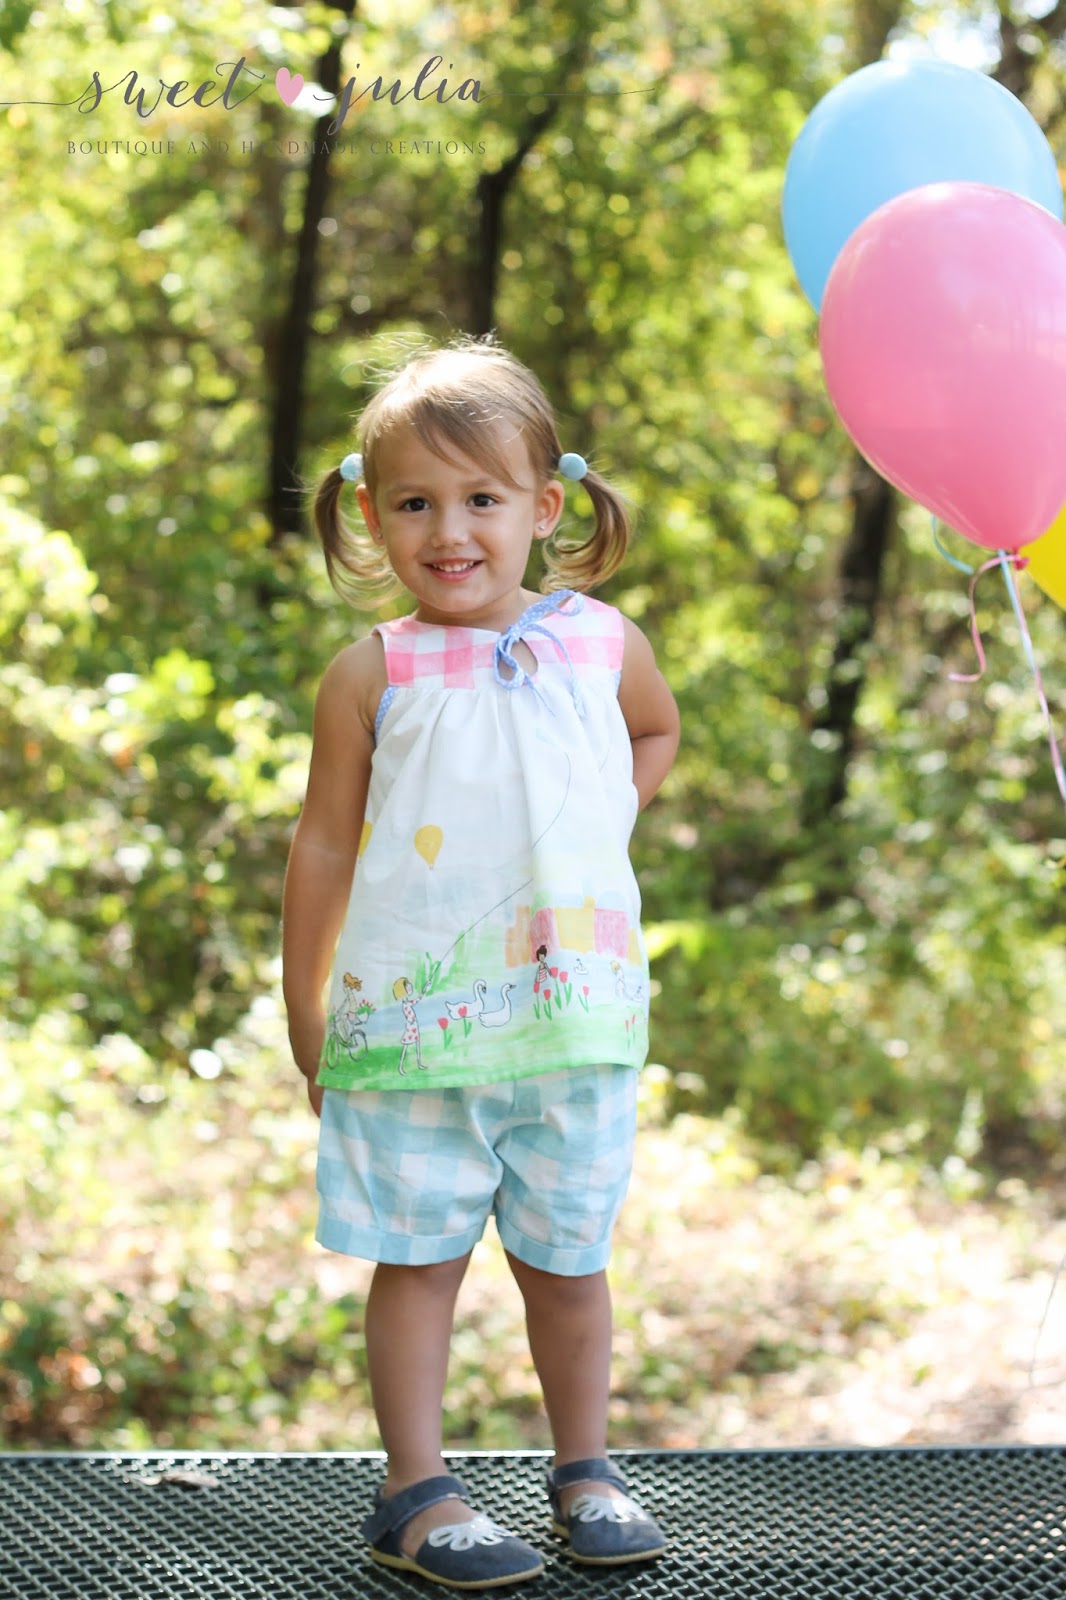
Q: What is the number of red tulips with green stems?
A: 9